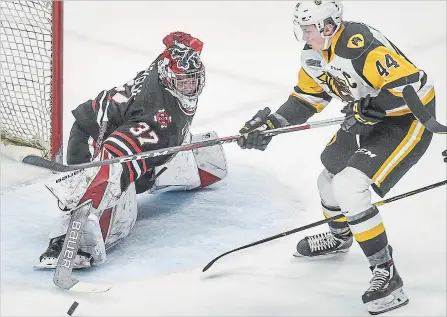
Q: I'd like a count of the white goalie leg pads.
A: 2